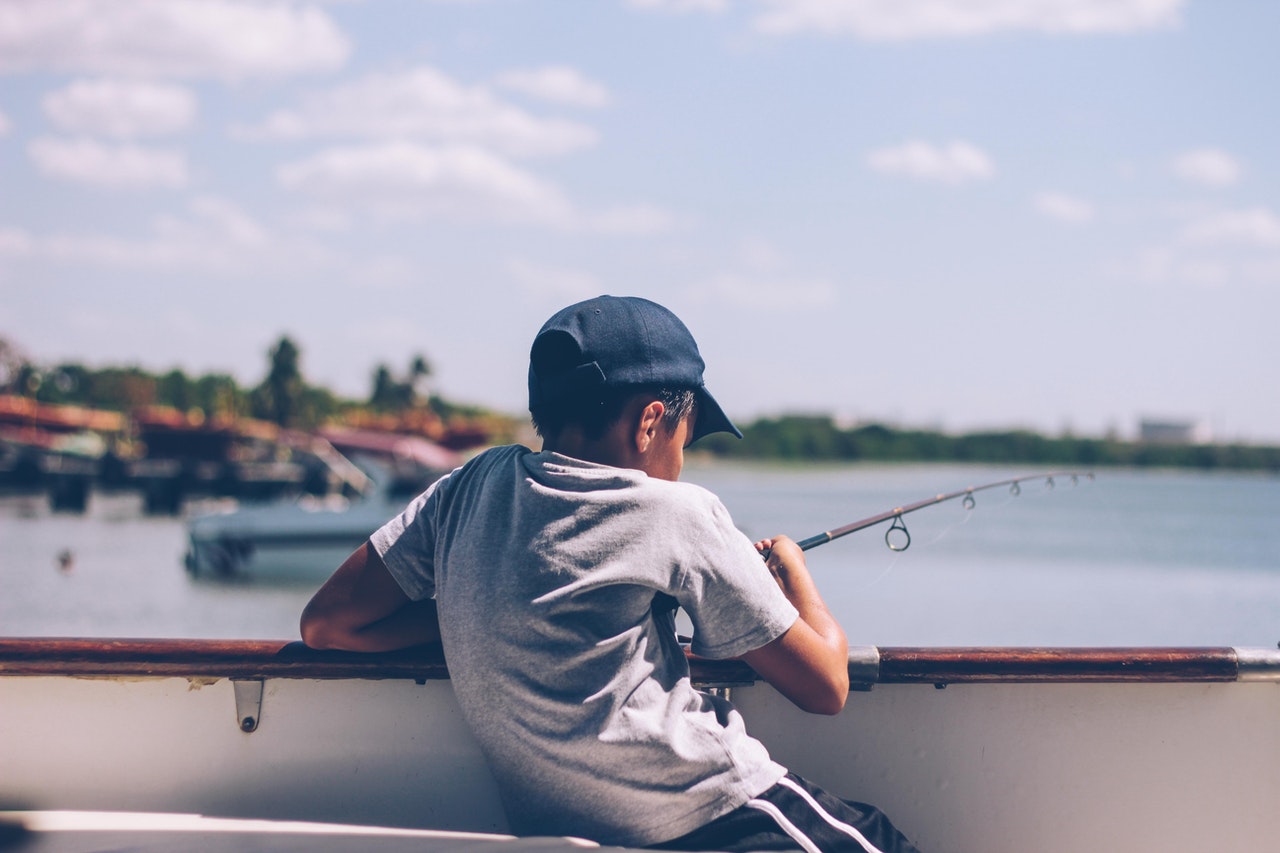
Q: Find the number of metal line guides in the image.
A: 6